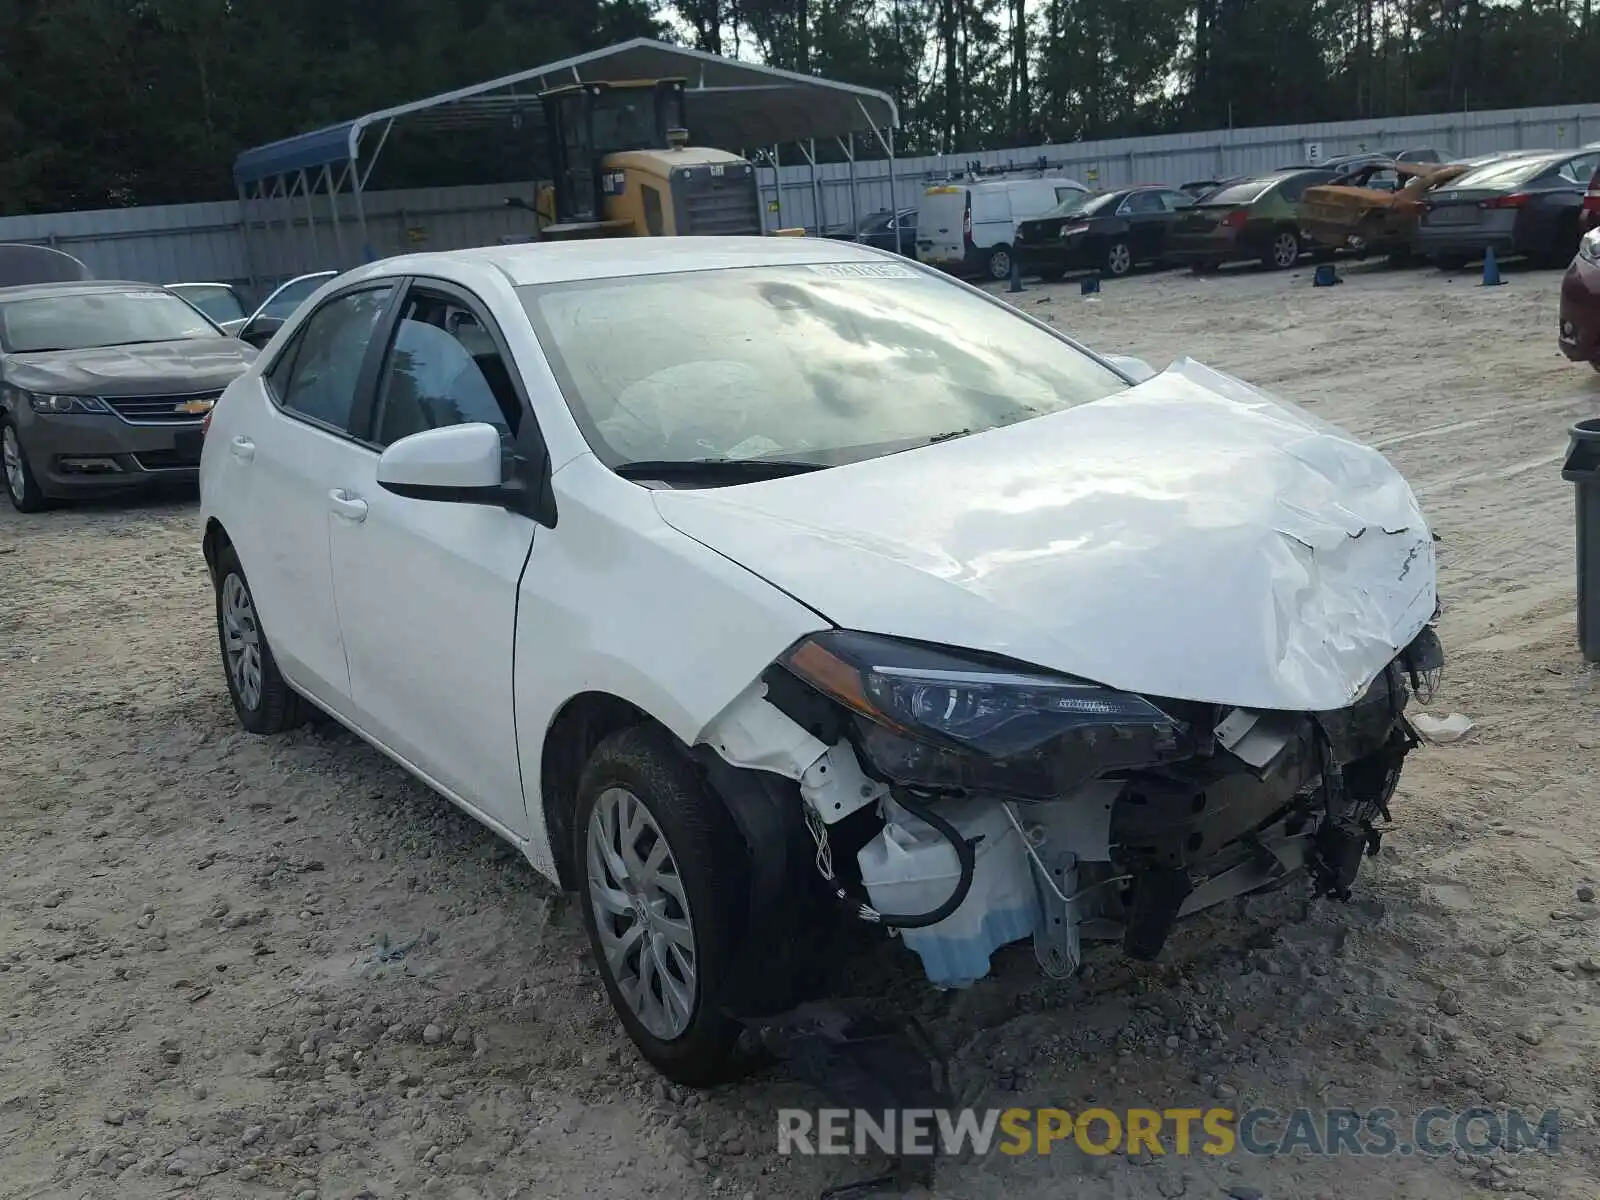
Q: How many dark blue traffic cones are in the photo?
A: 2